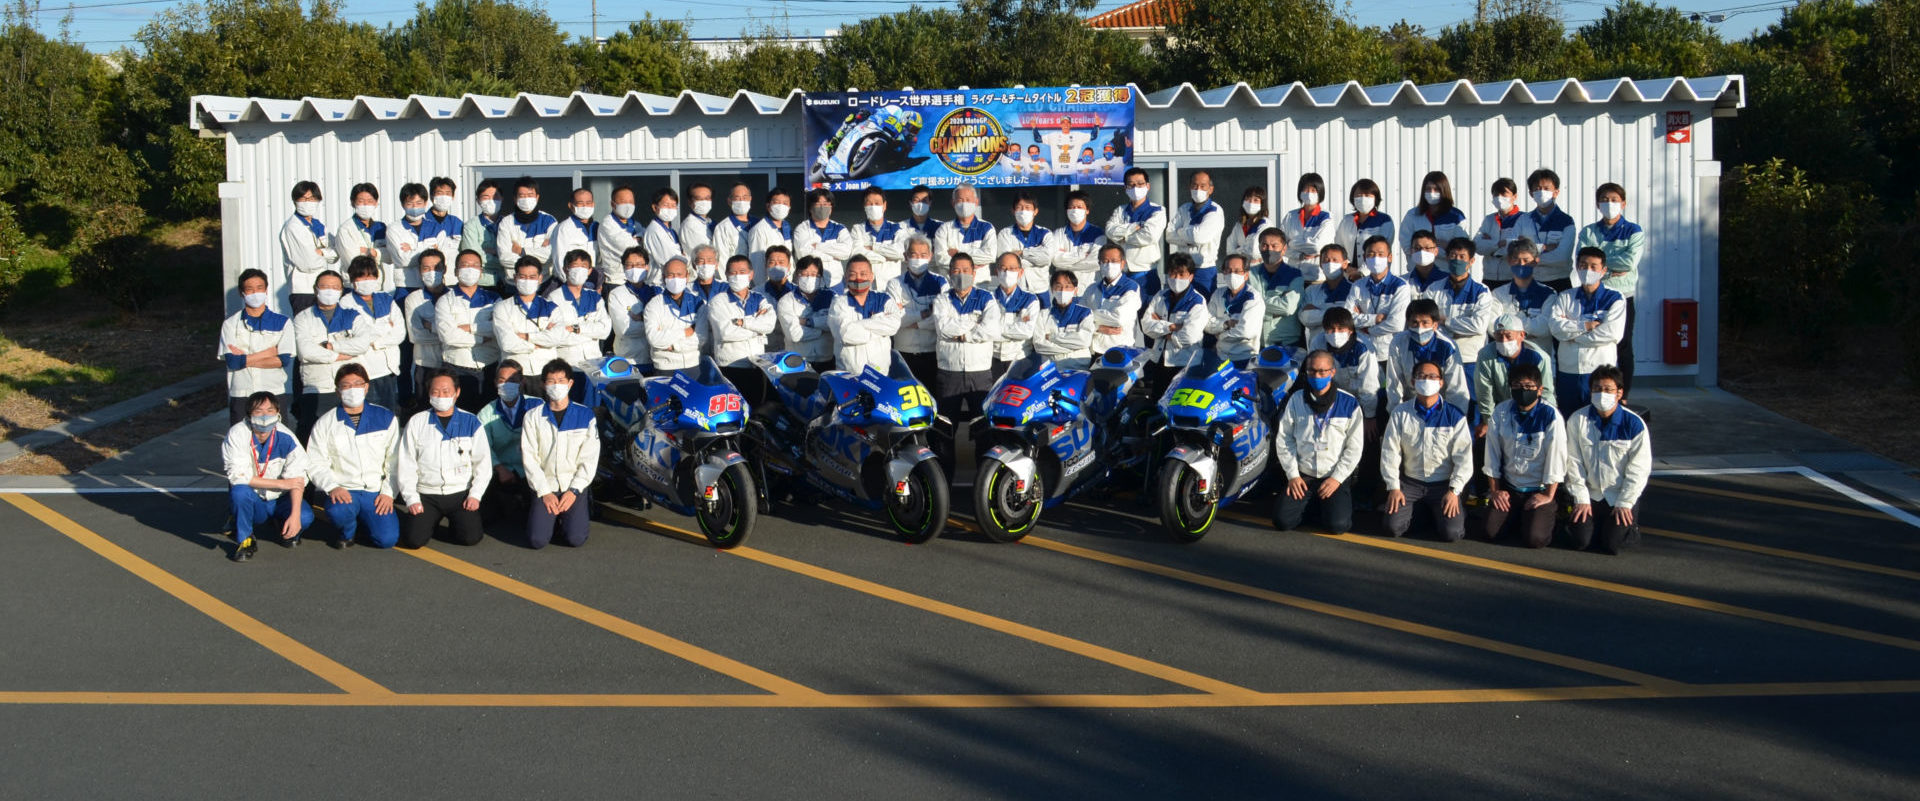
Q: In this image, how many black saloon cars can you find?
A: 0